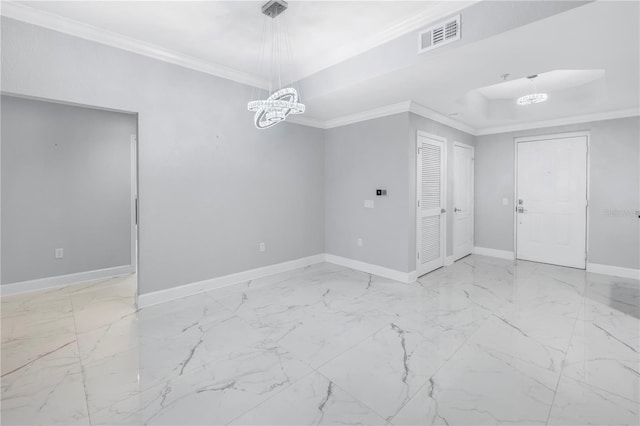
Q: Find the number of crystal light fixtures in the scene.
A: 2